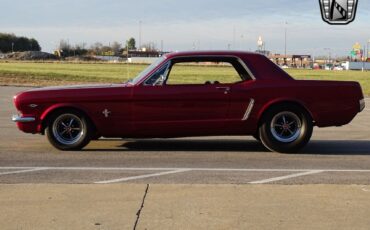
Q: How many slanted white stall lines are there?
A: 3